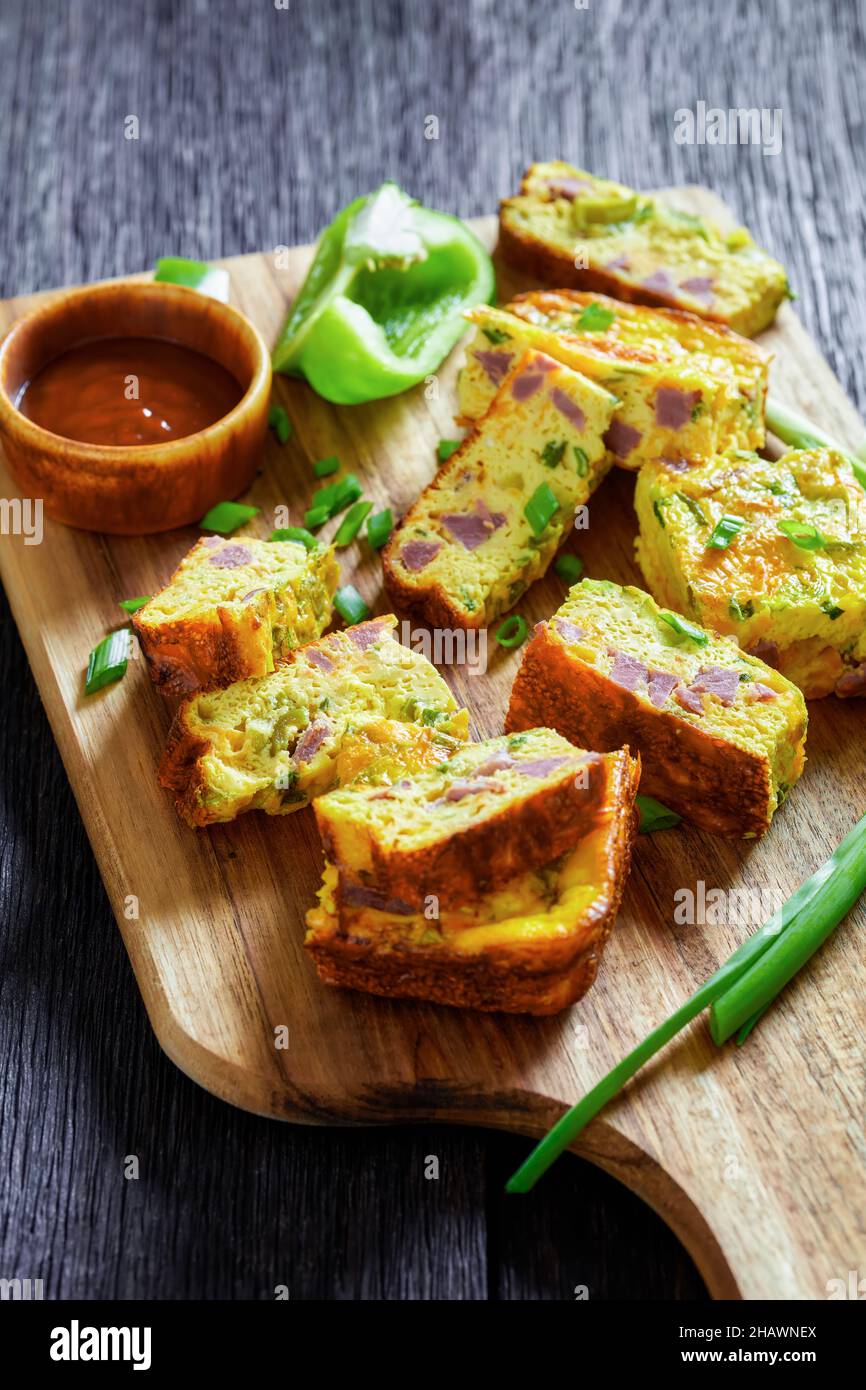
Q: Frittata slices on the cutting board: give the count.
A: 9